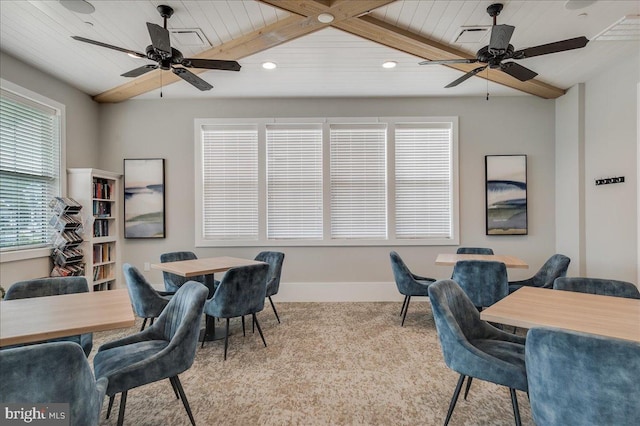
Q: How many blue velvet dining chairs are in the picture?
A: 14